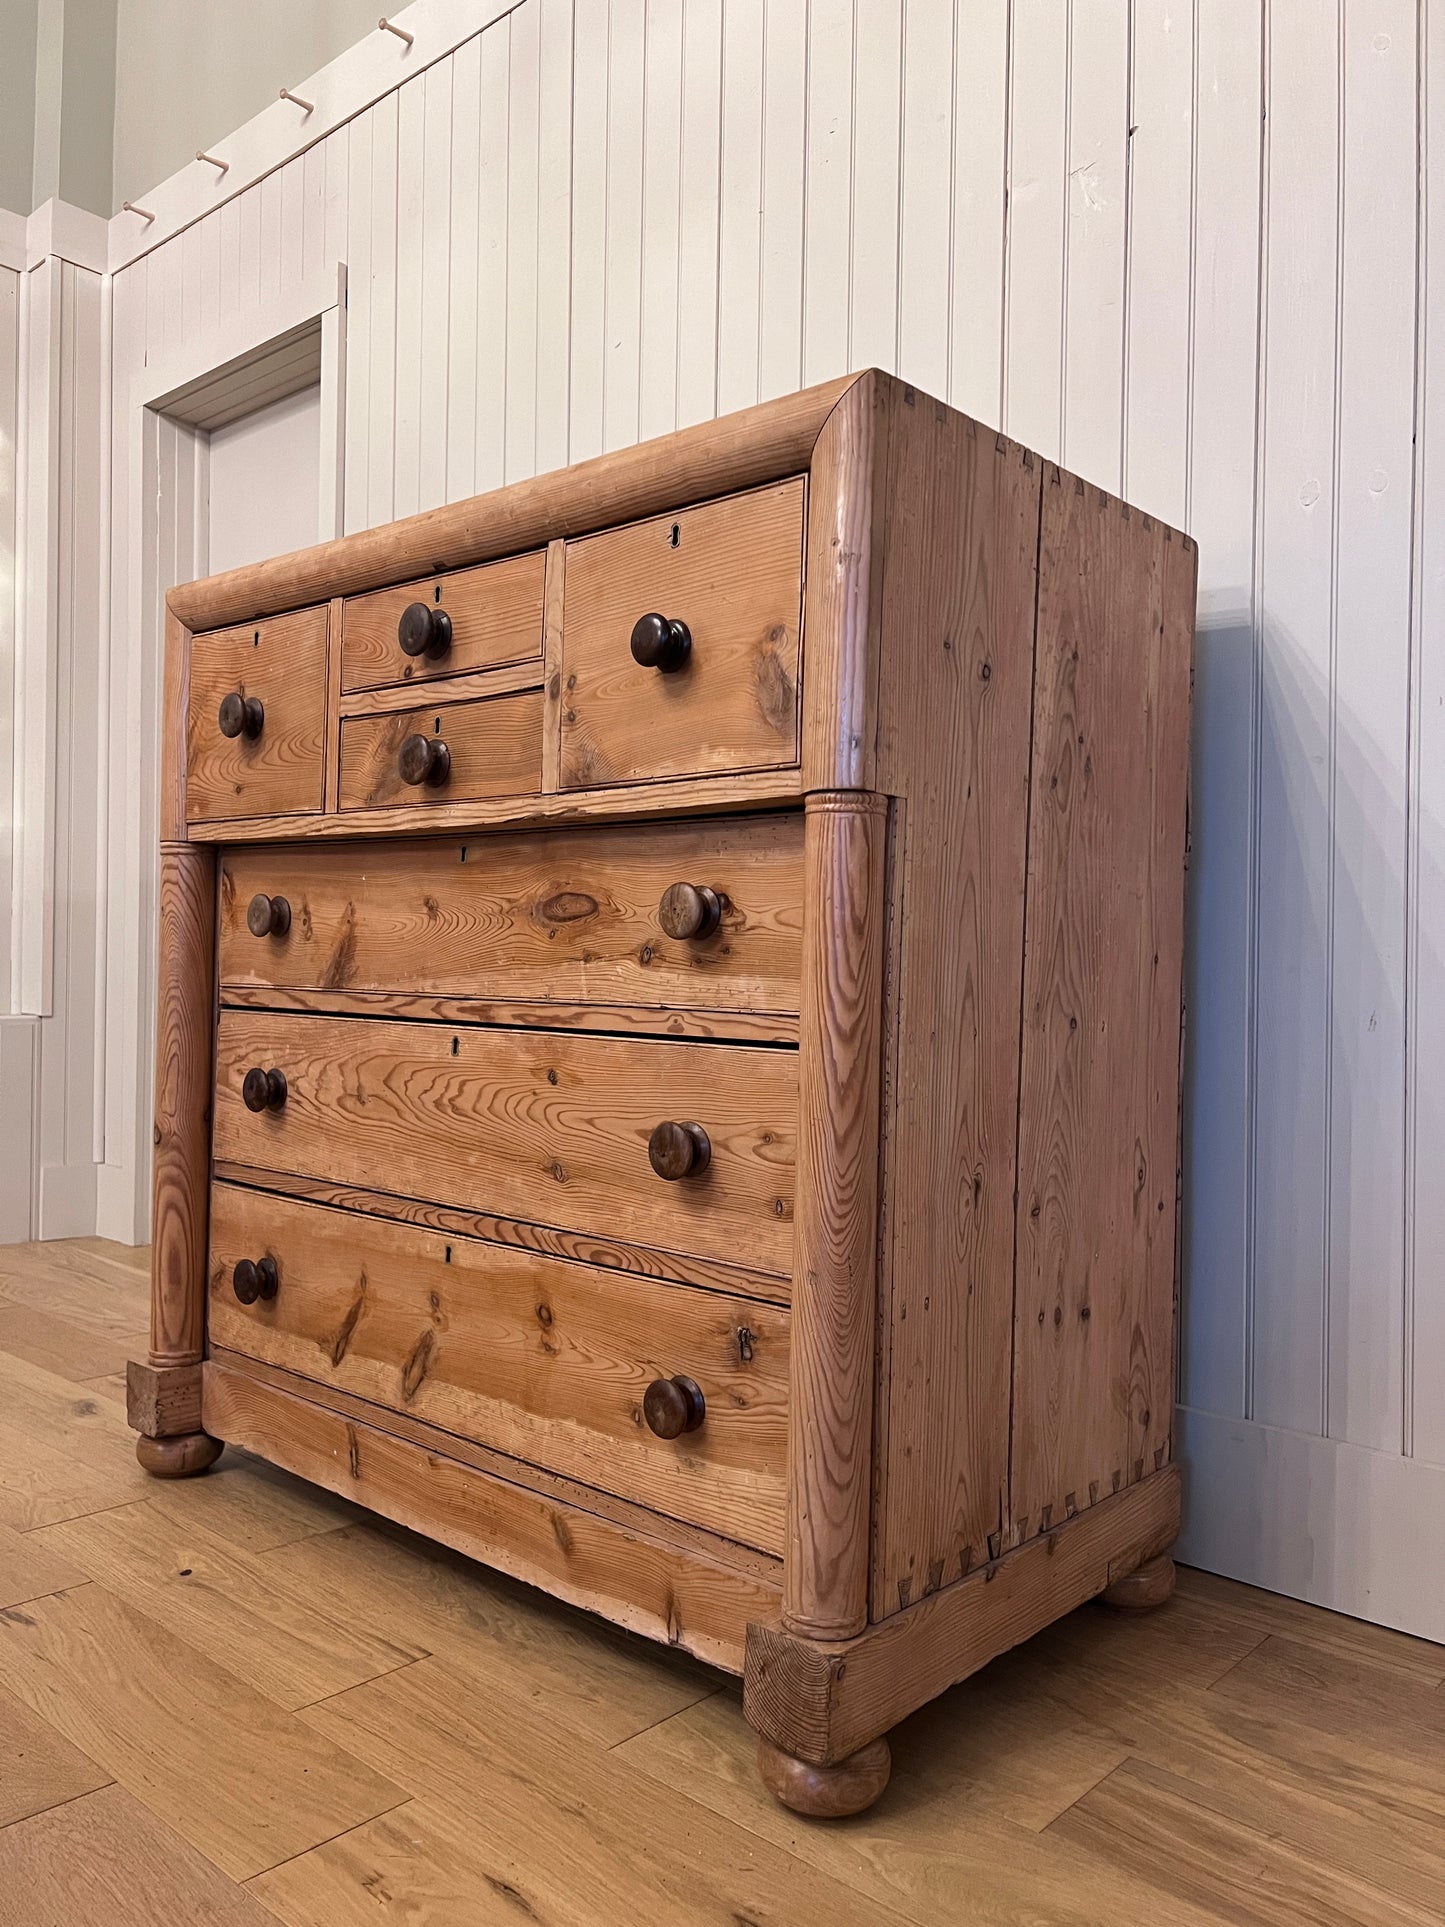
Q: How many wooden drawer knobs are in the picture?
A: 10